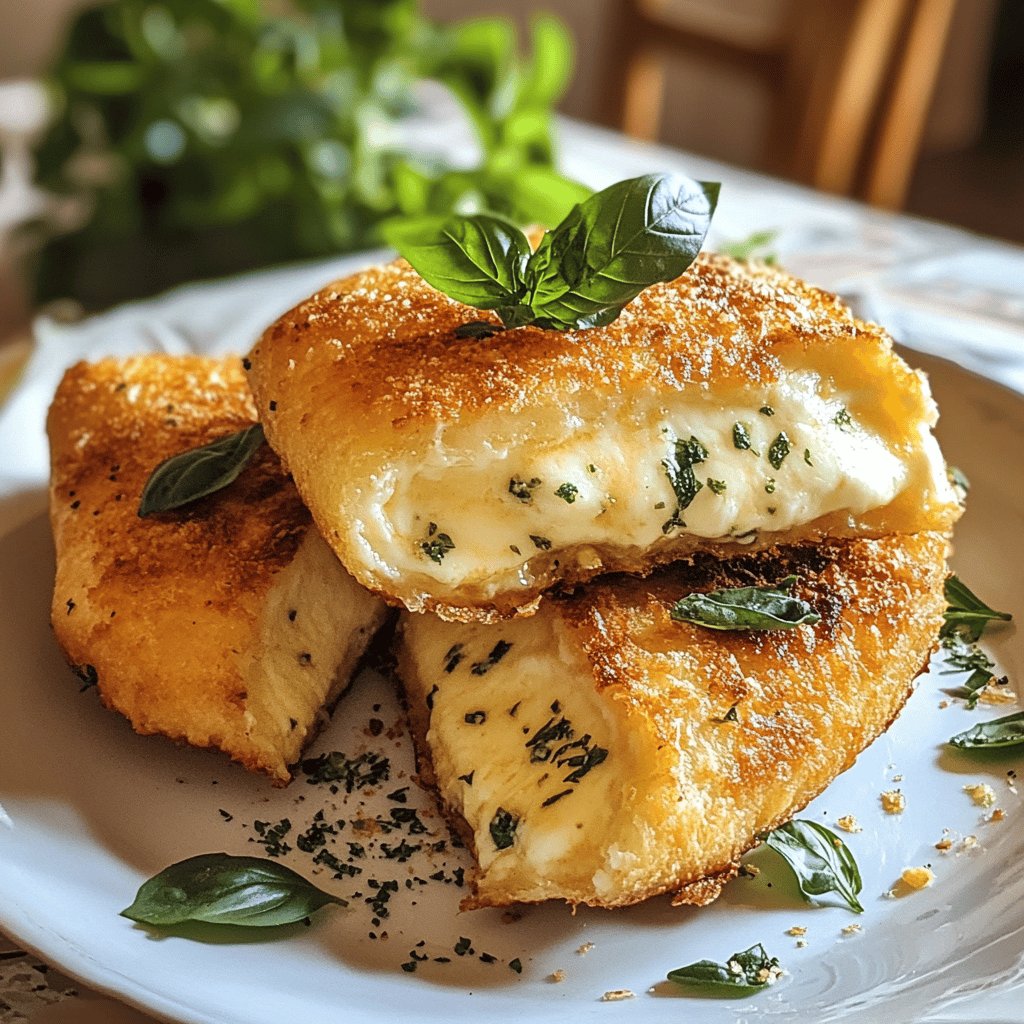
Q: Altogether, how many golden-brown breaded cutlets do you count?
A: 3